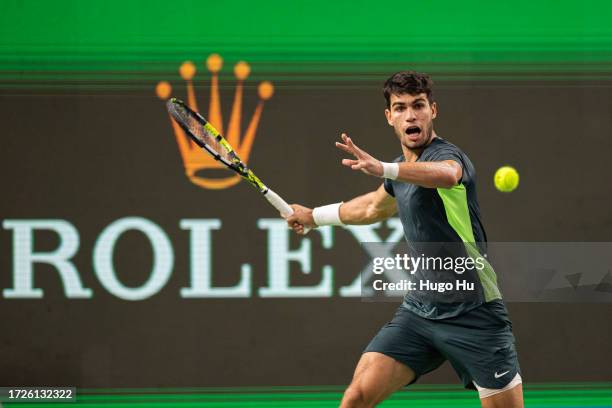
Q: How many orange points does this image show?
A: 5